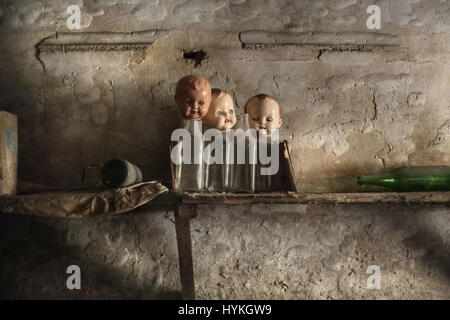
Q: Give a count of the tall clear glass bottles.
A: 4